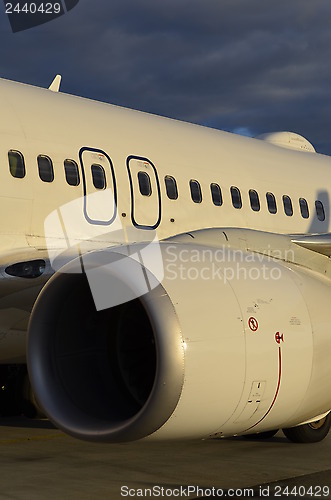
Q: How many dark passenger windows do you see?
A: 14